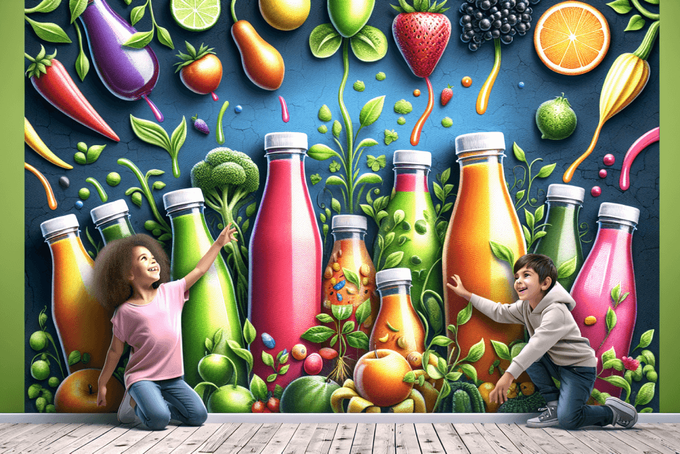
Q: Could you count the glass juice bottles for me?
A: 10